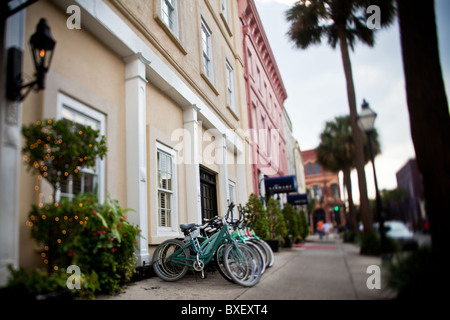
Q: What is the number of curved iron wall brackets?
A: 1